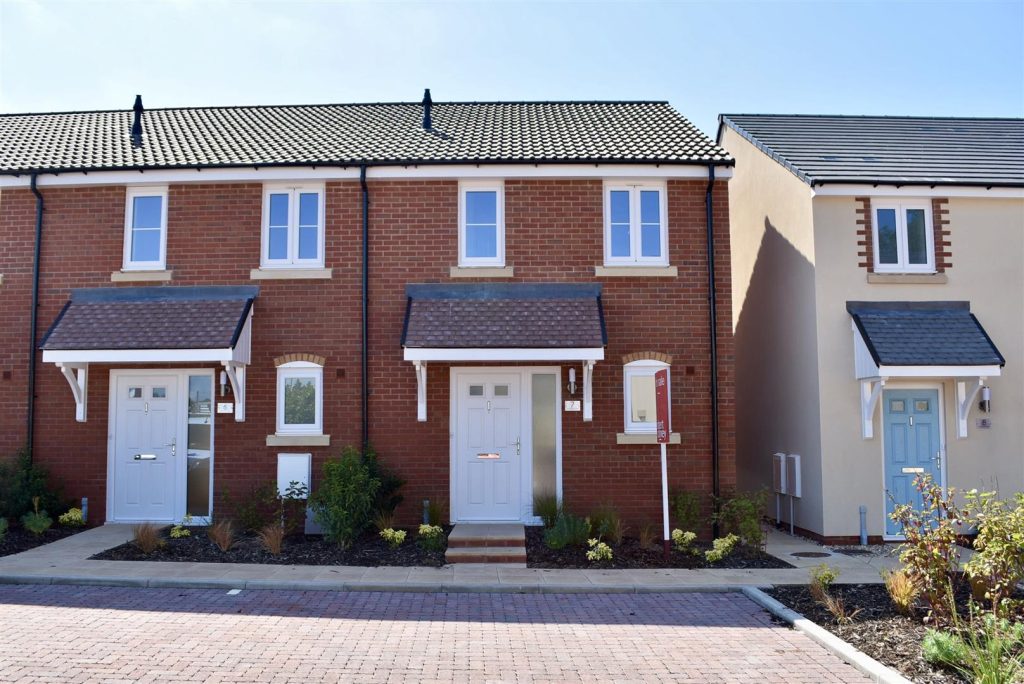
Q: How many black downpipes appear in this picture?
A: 3